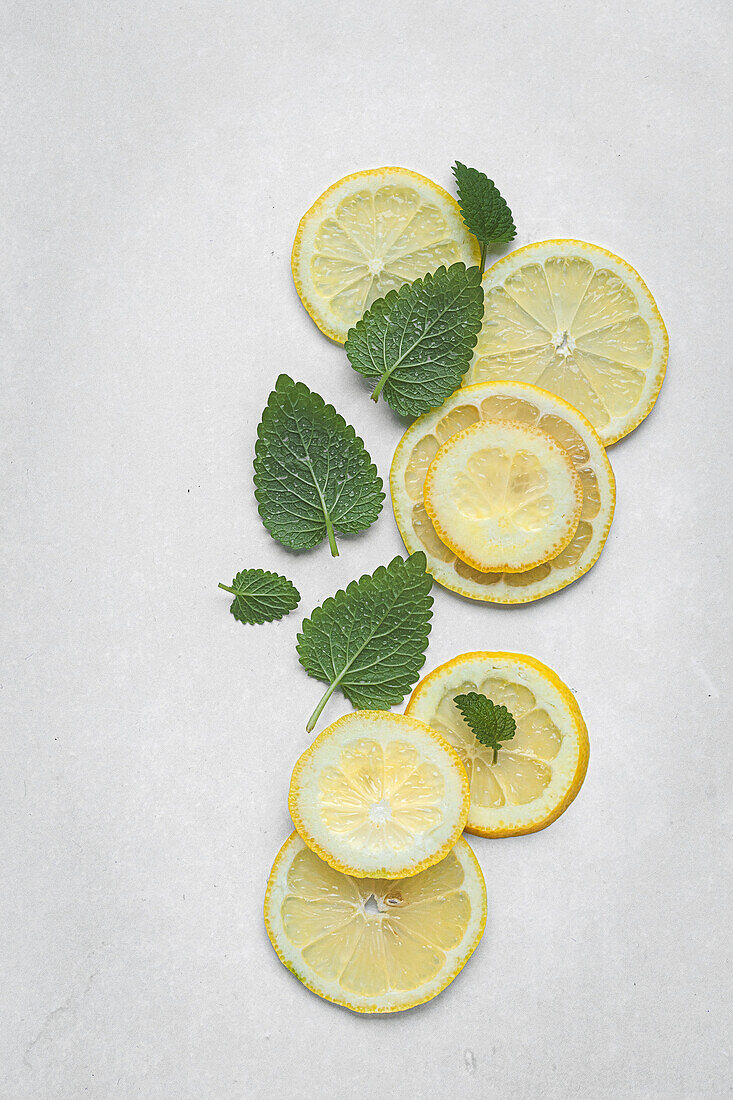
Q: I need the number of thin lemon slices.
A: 7